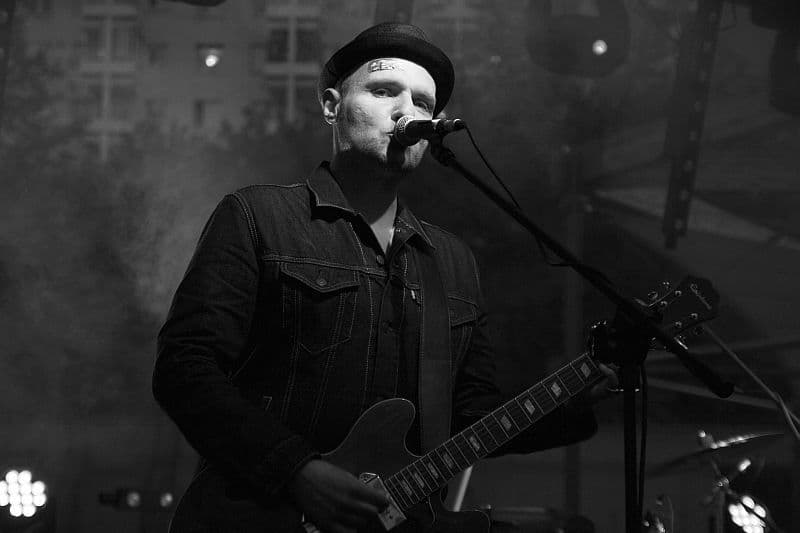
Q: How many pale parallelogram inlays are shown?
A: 9